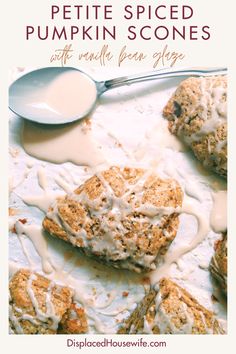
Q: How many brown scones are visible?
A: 5